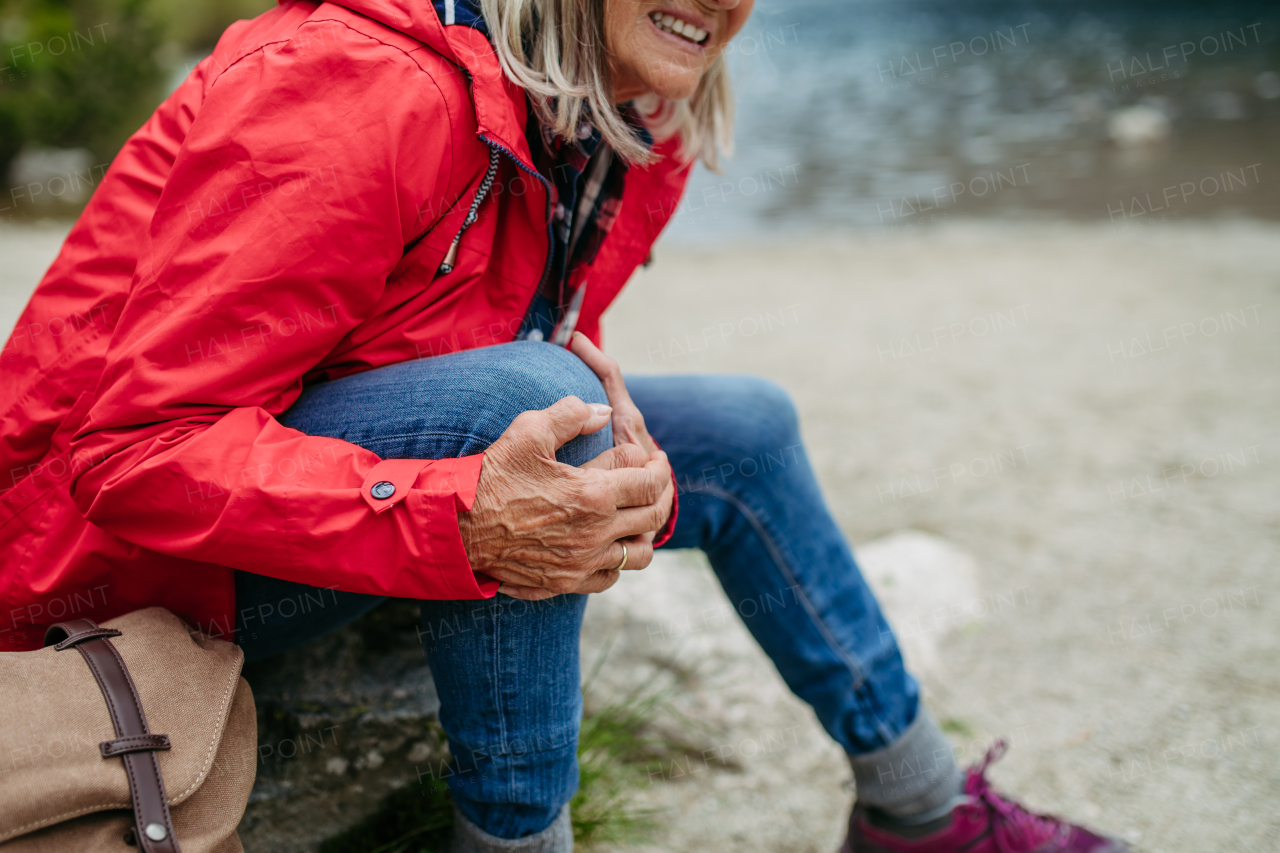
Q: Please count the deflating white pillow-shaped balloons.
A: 0